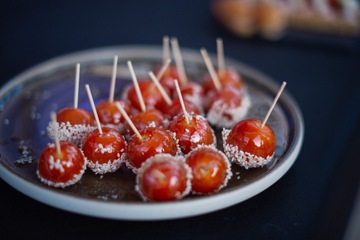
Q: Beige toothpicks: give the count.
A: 14